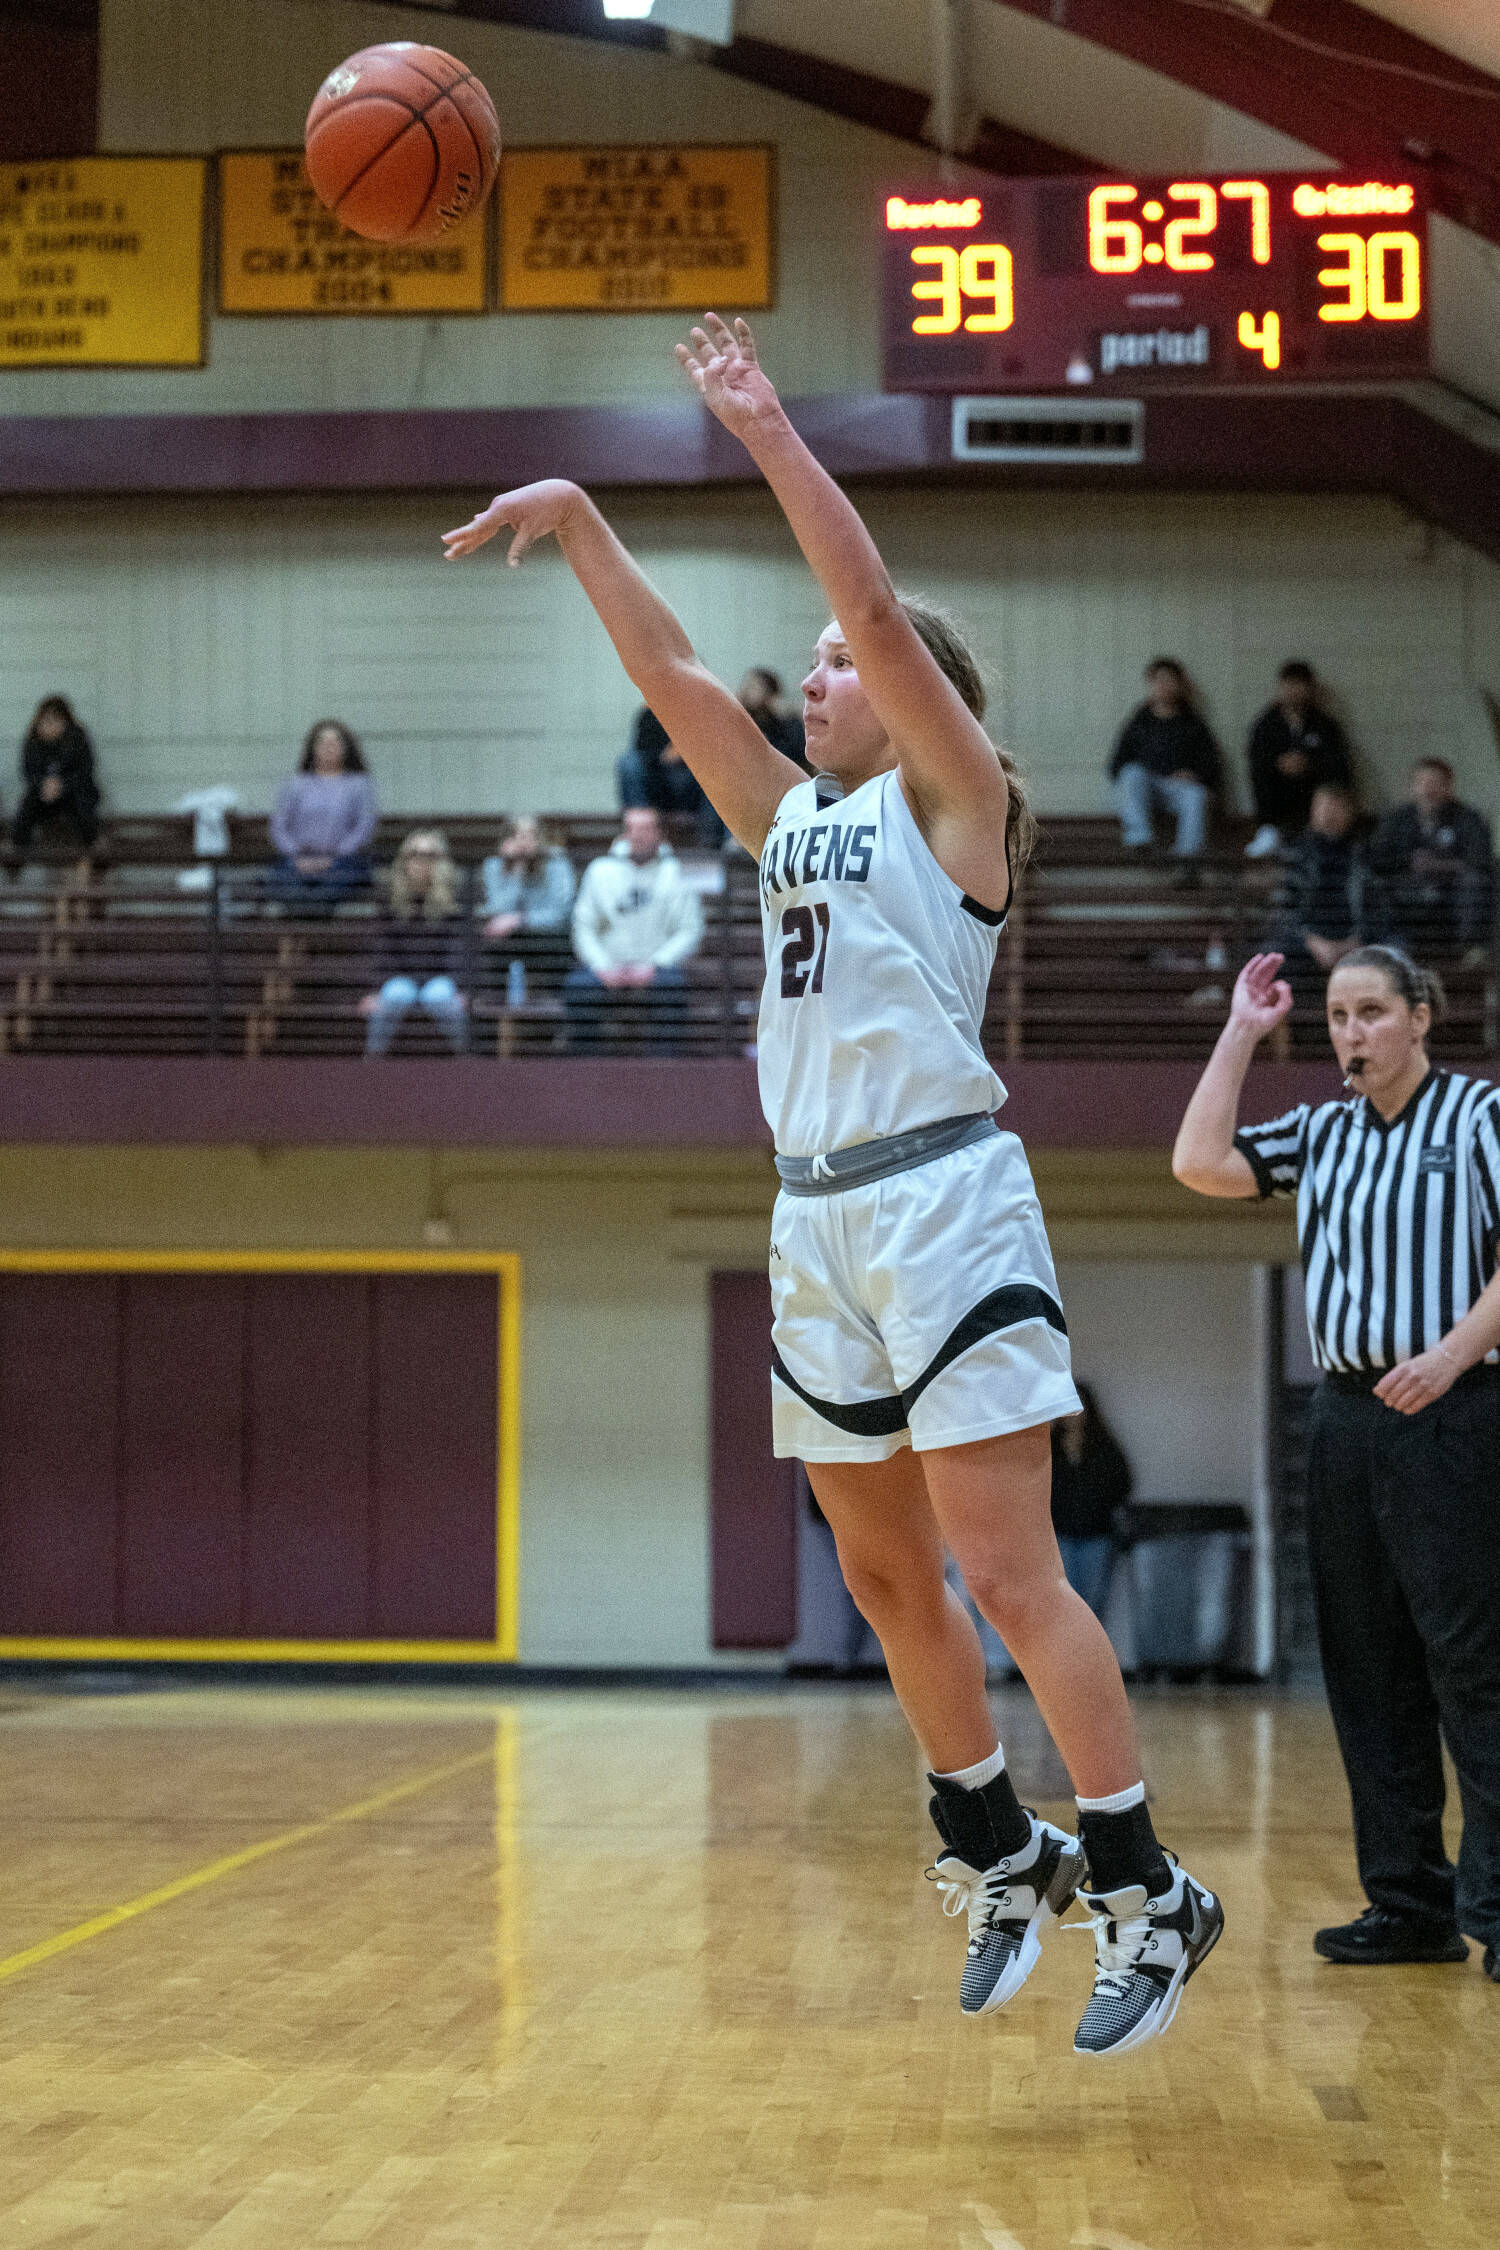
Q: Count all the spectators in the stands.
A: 11